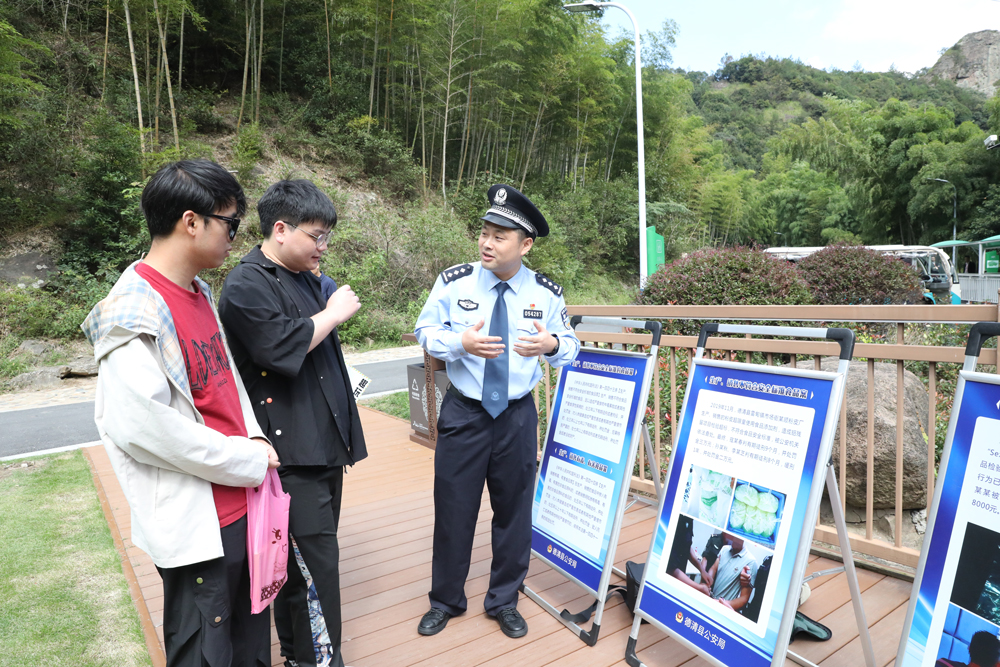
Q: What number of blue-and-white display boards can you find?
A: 3